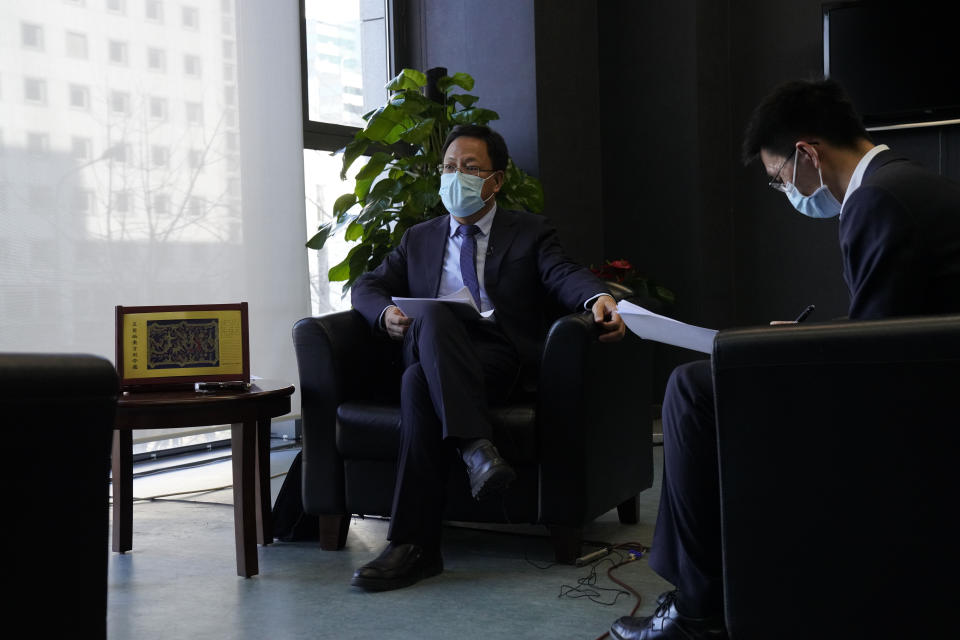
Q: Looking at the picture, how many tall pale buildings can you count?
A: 2